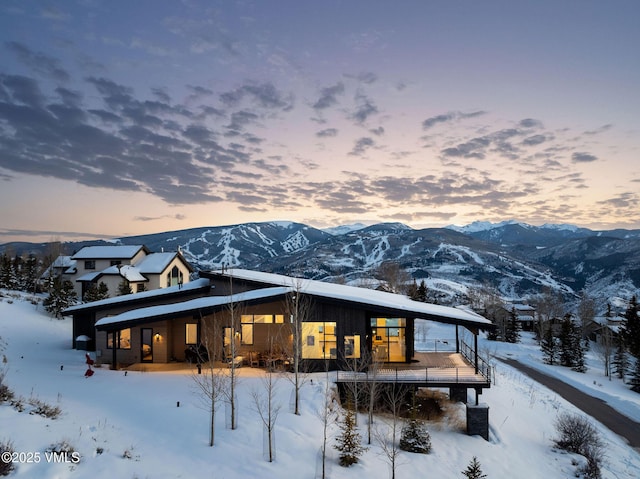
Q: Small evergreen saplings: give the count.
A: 3